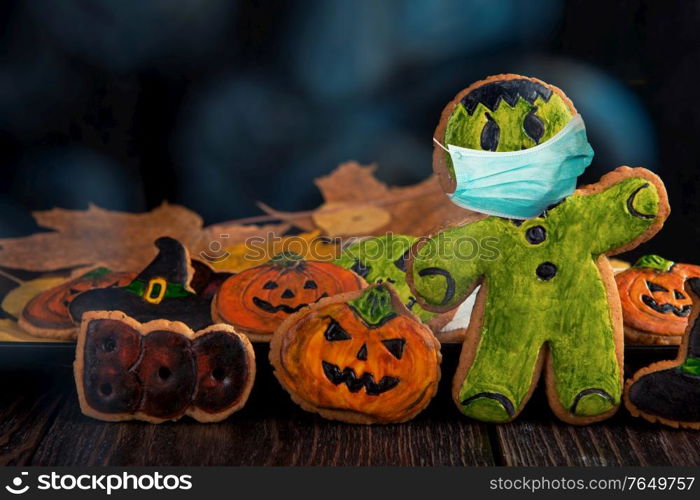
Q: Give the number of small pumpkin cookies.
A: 4